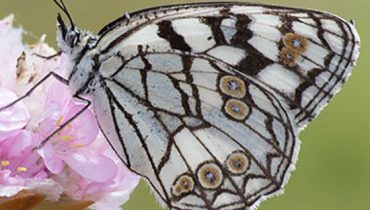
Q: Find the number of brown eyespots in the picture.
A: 7